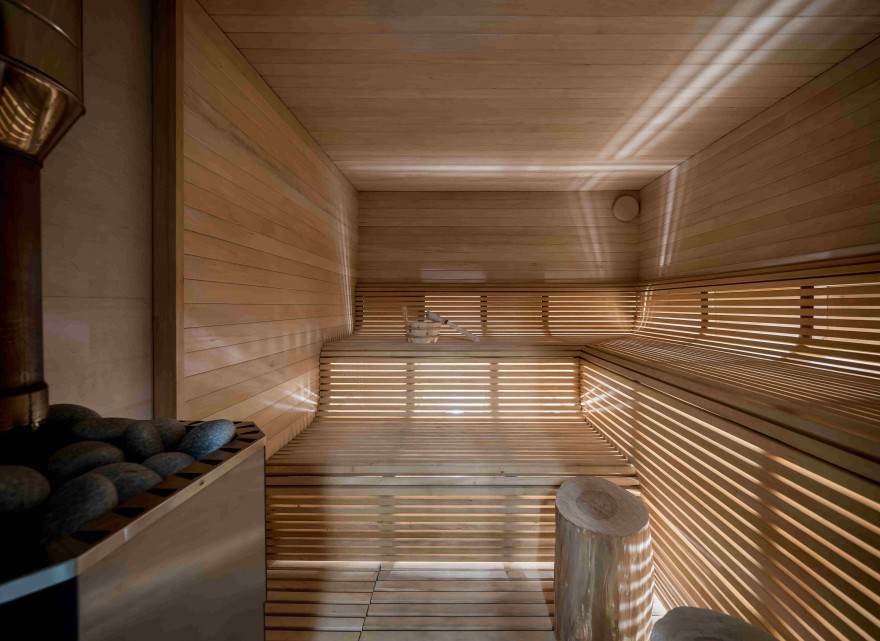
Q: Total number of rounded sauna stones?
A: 10